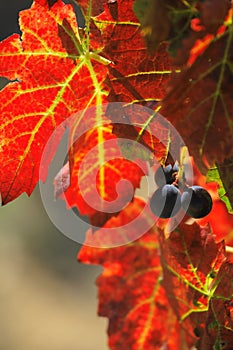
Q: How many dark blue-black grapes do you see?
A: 3